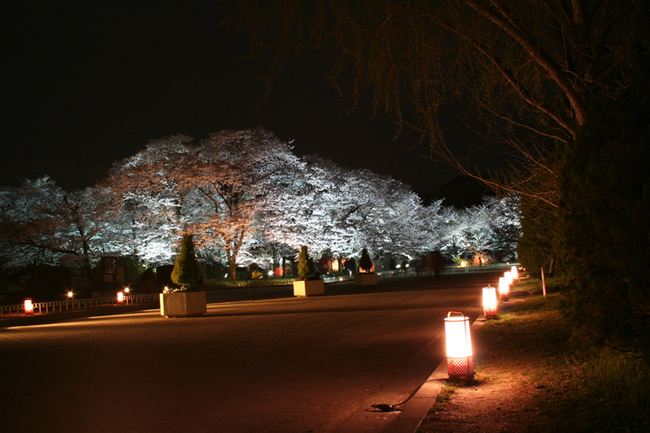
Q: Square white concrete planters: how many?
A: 3